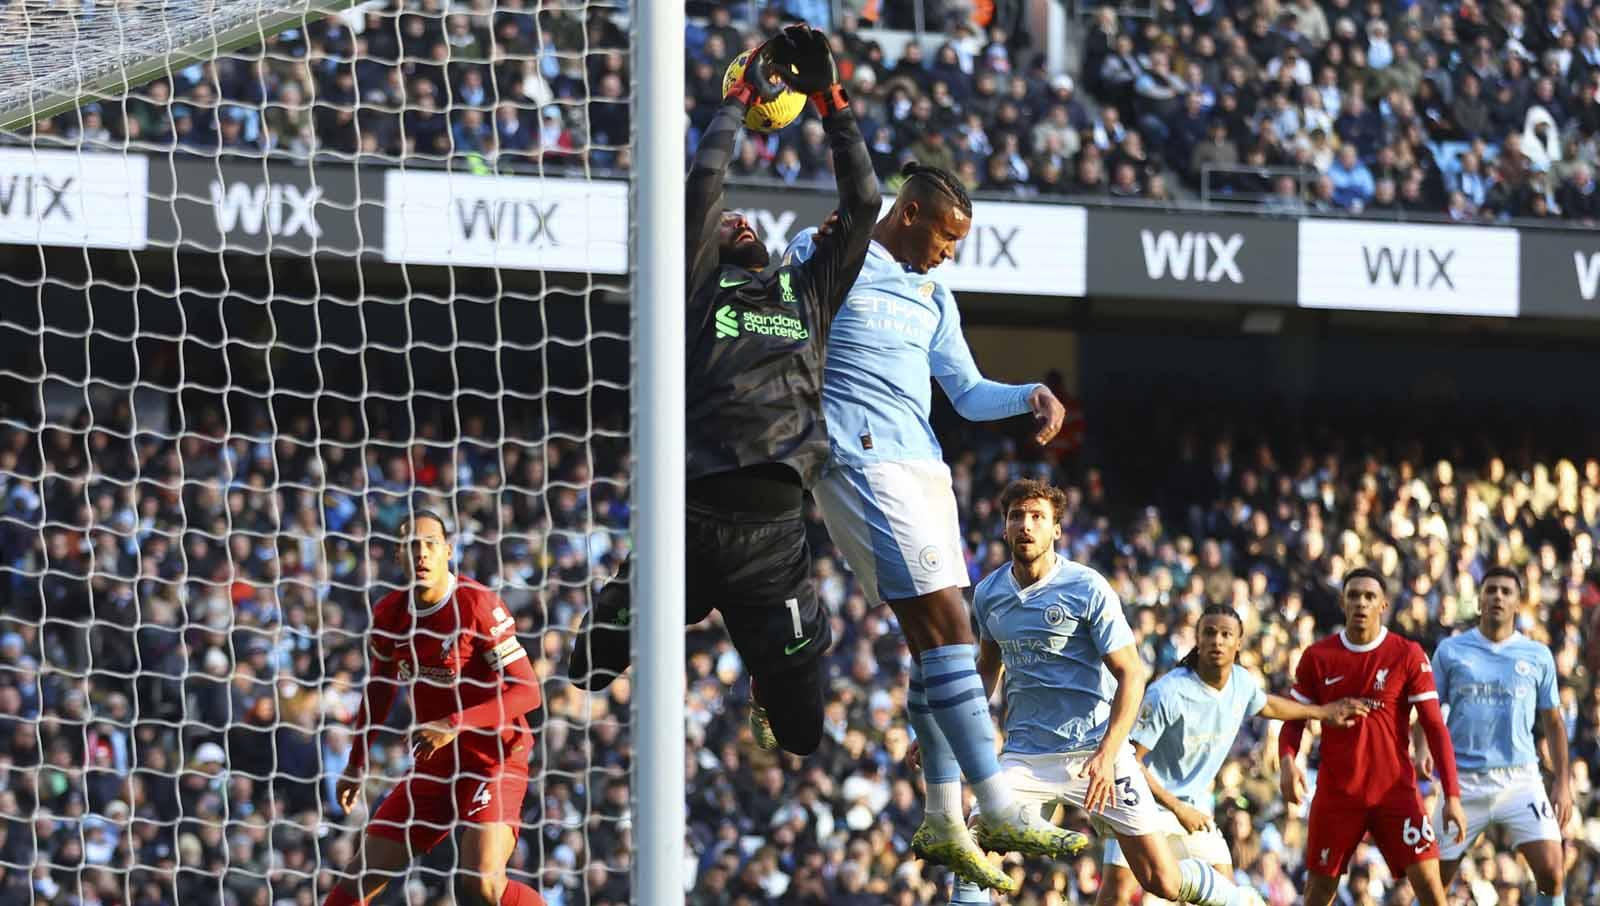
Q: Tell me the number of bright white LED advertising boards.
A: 4